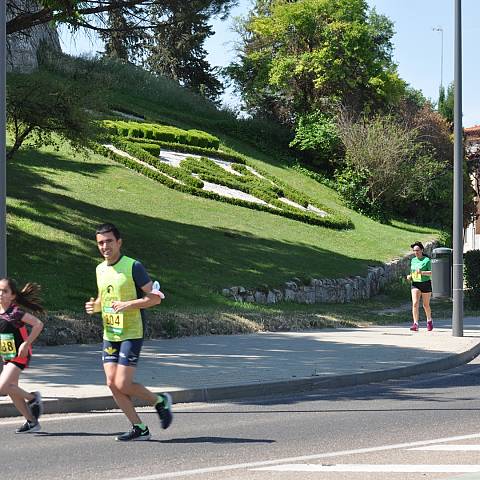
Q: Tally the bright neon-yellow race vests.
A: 1